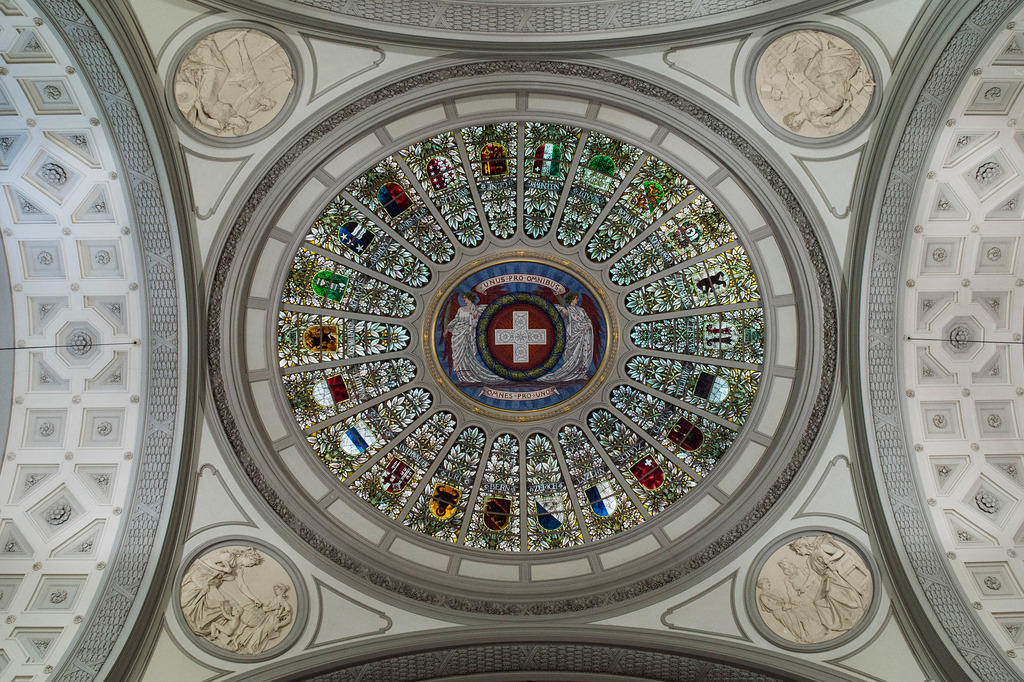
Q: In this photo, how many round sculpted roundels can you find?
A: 4